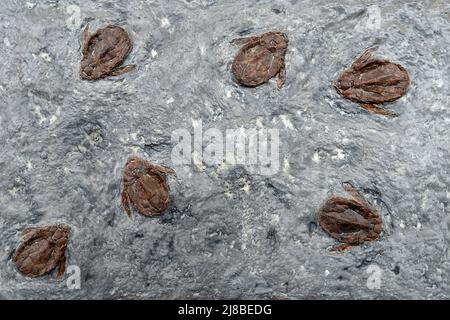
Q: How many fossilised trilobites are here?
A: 6